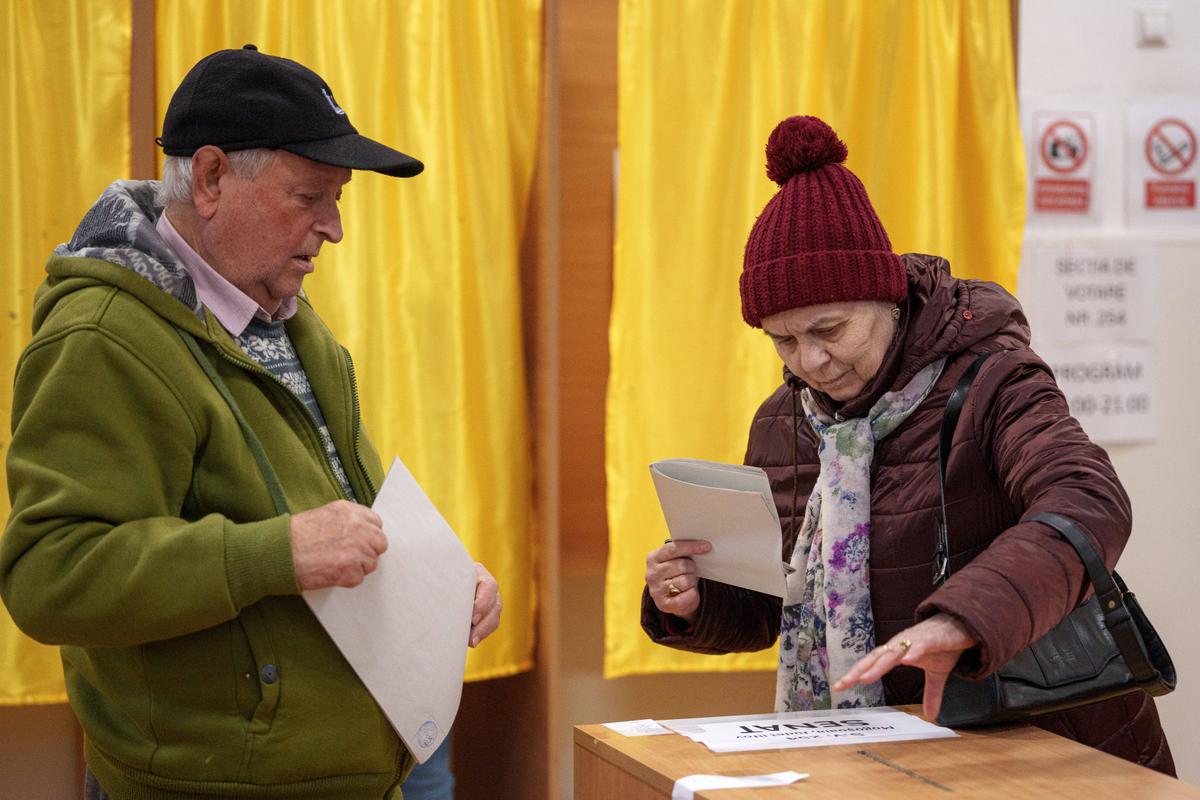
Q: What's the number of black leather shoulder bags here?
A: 1